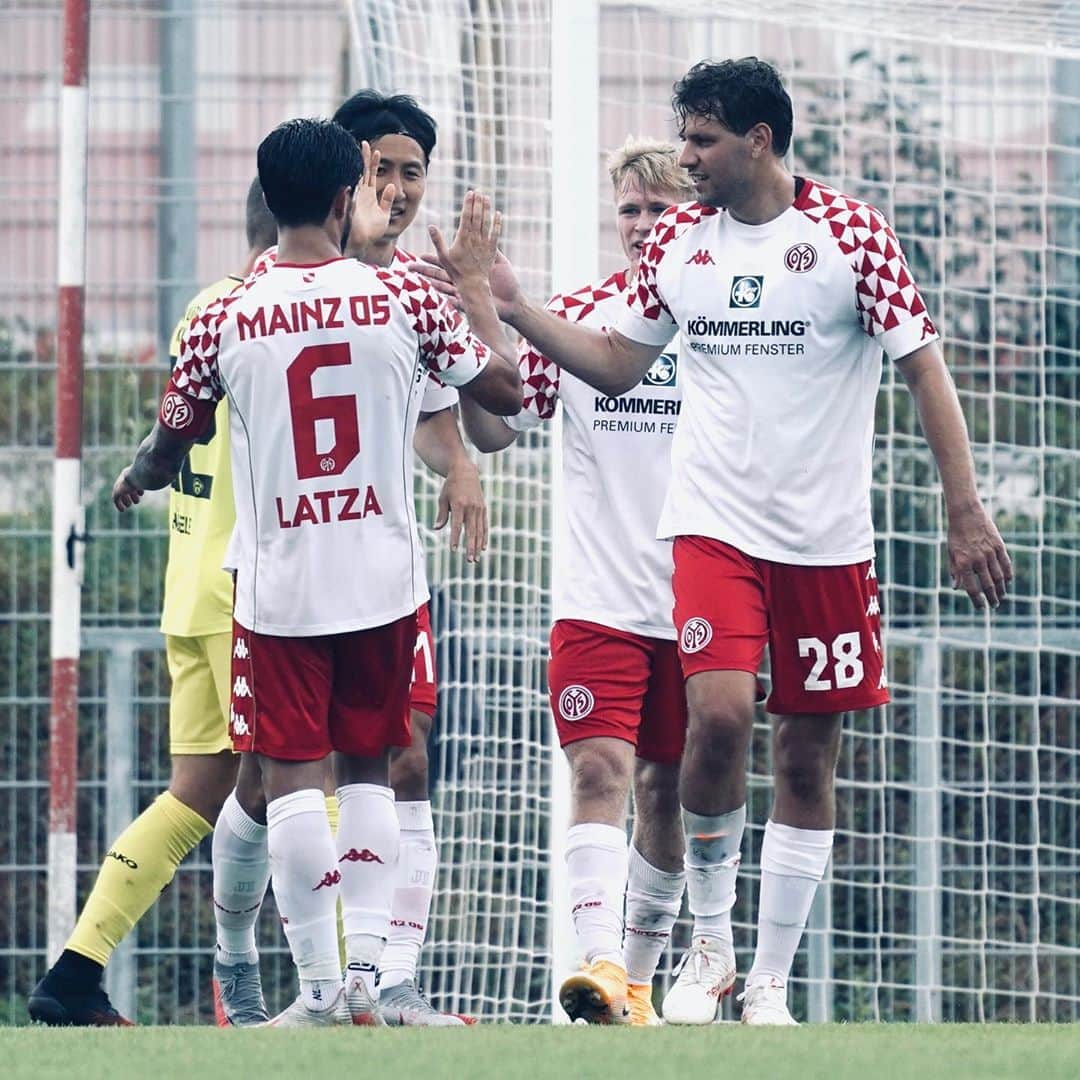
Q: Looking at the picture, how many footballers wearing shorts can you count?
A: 5